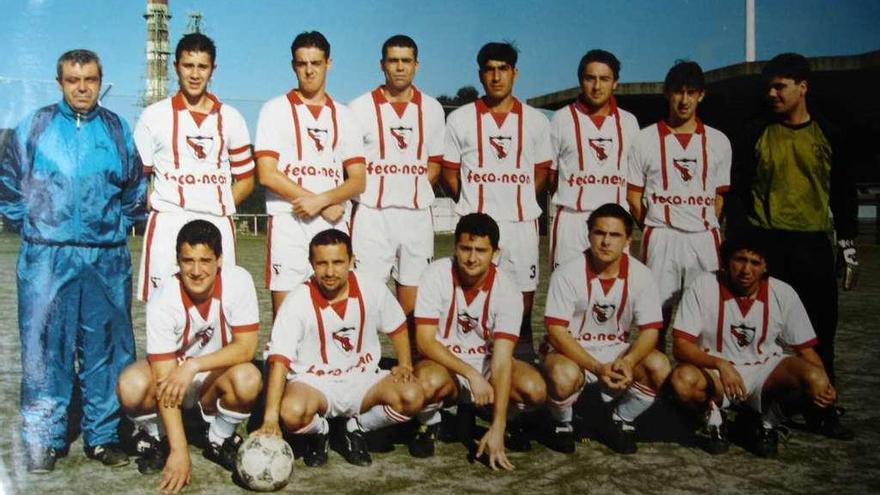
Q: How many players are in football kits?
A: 12